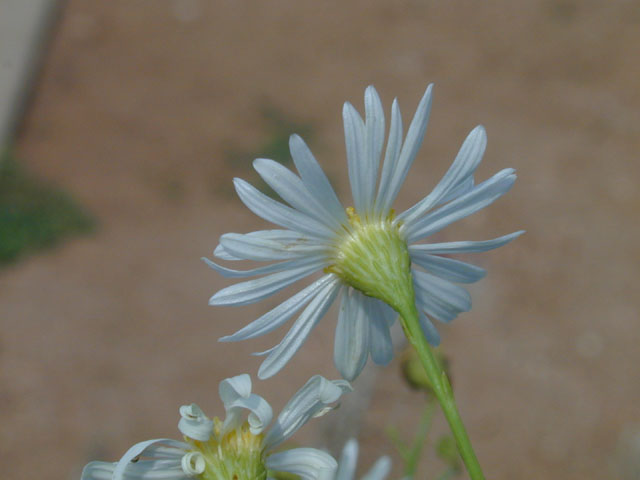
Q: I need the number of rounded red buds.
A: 0